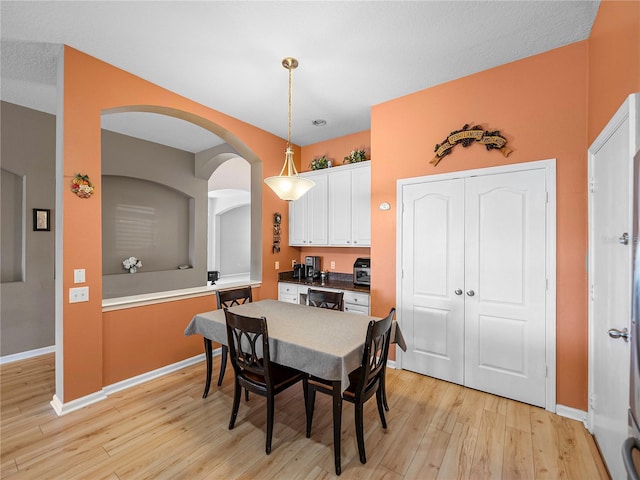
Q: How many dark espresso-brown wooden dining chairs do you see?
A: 4